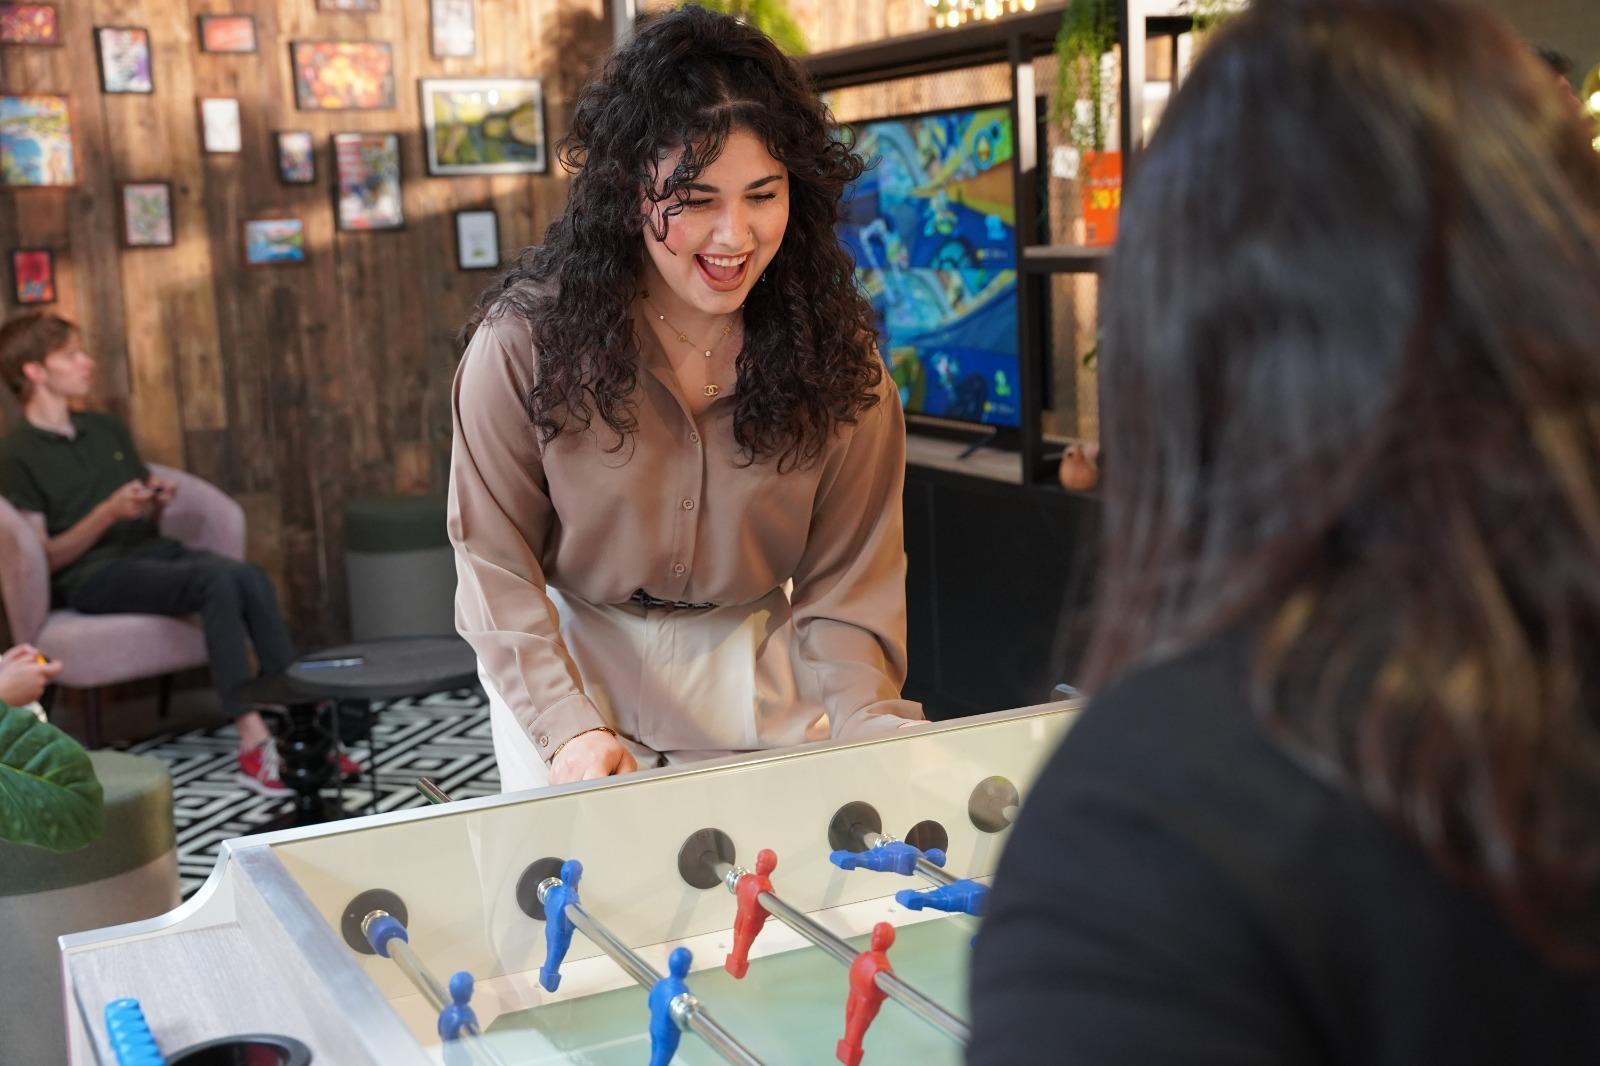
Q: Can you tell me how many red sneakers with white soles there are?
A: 2